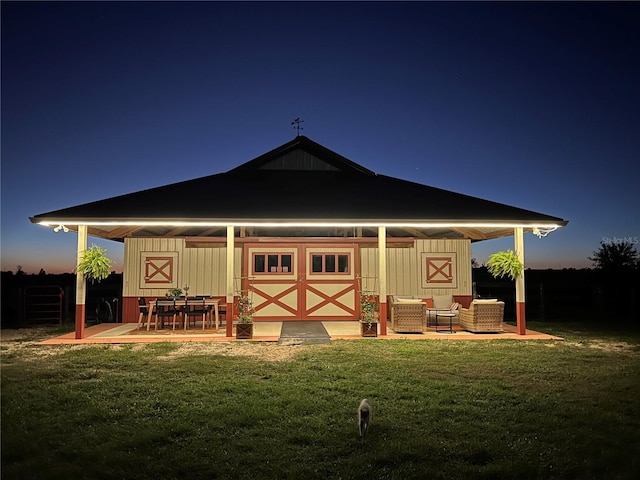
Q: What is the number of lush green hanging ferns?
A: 2